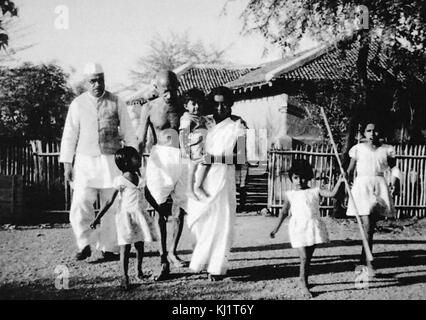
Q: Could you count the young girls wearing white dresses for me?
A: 3